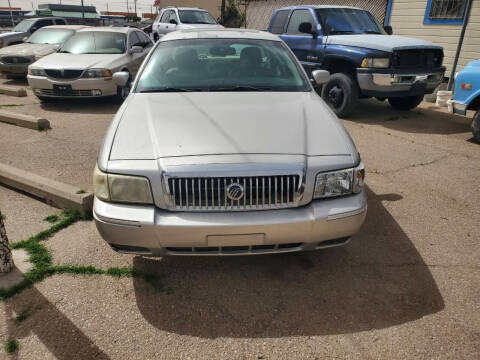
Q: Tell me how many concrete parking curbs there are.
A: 3